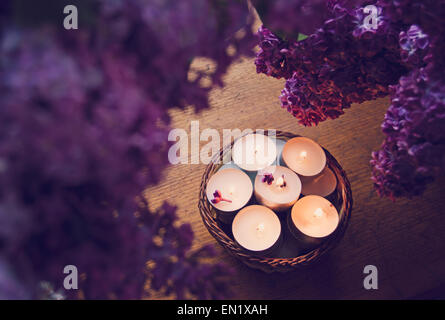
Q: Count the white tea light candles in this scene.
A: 7